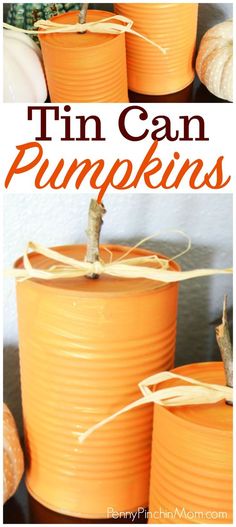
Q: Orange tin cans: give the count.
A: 4